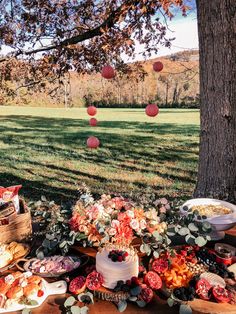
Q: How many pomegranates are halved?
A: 7